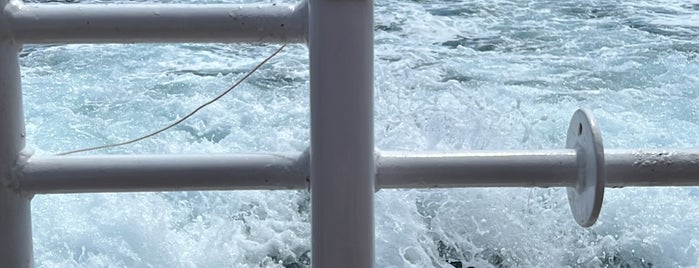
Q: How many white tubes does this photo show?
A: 5